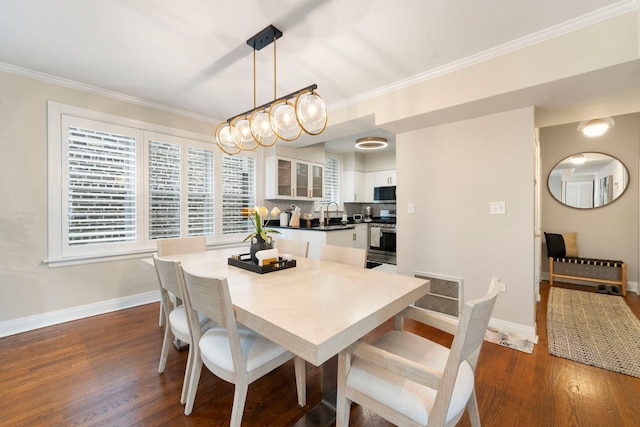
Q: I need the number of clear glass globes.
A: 5